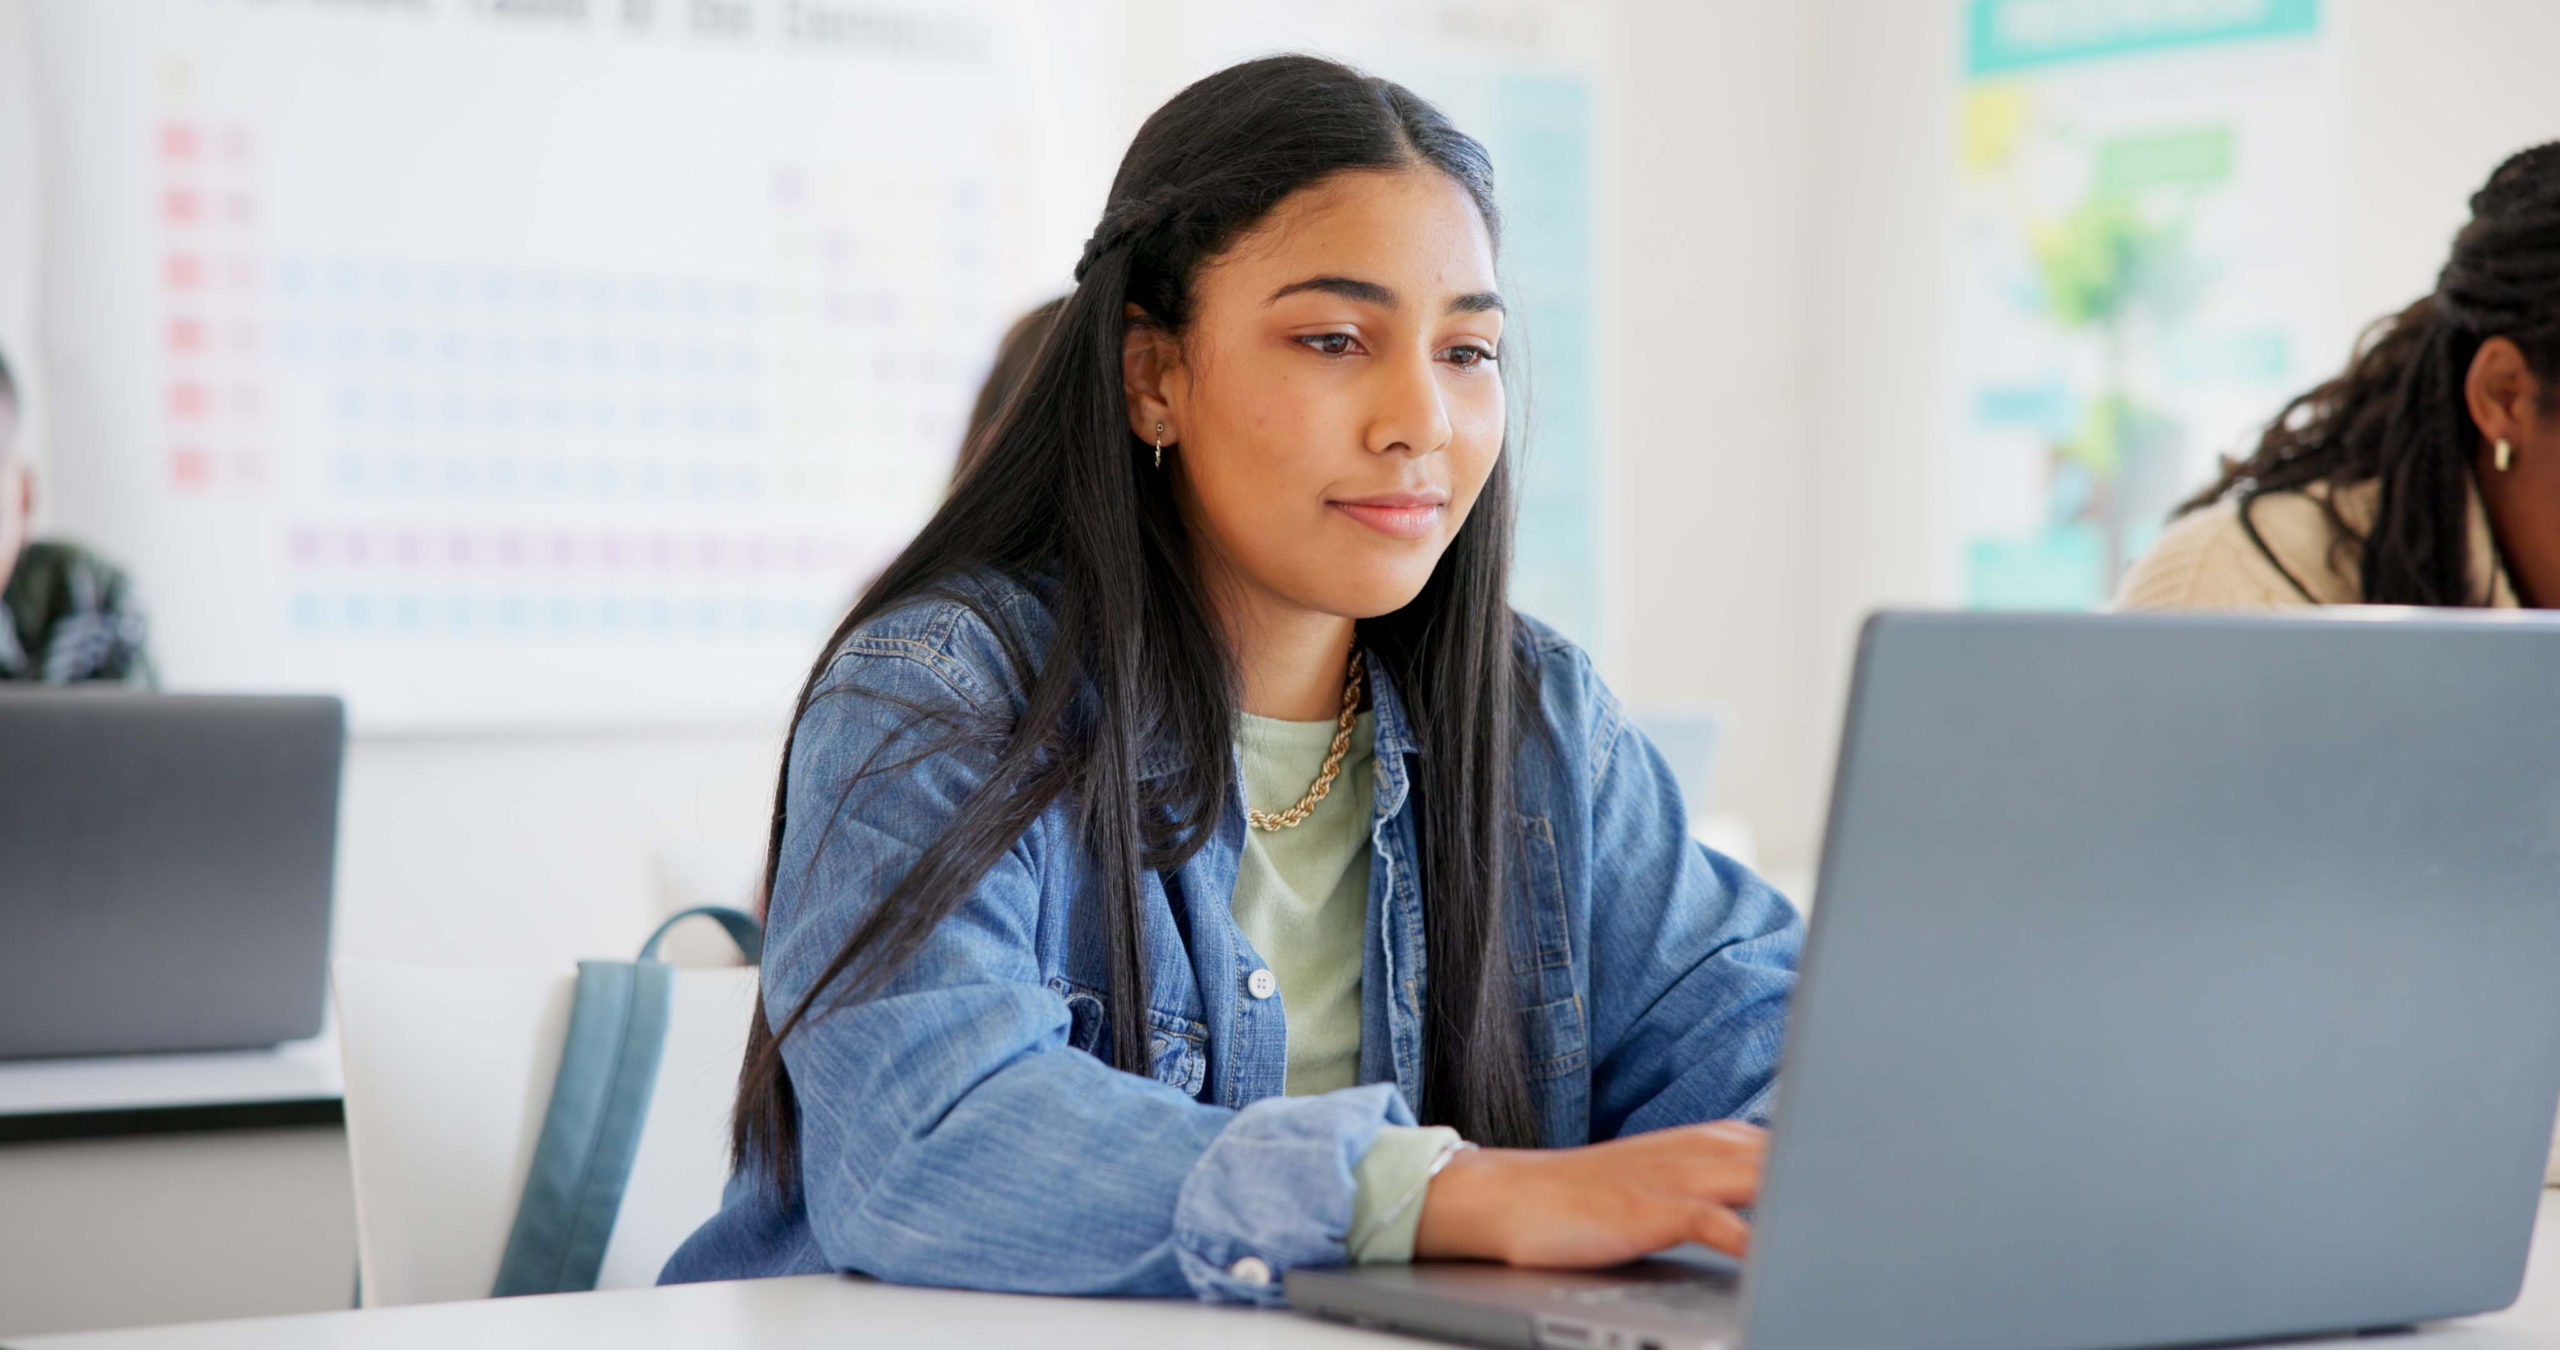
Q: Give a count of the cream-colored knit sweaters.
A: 1